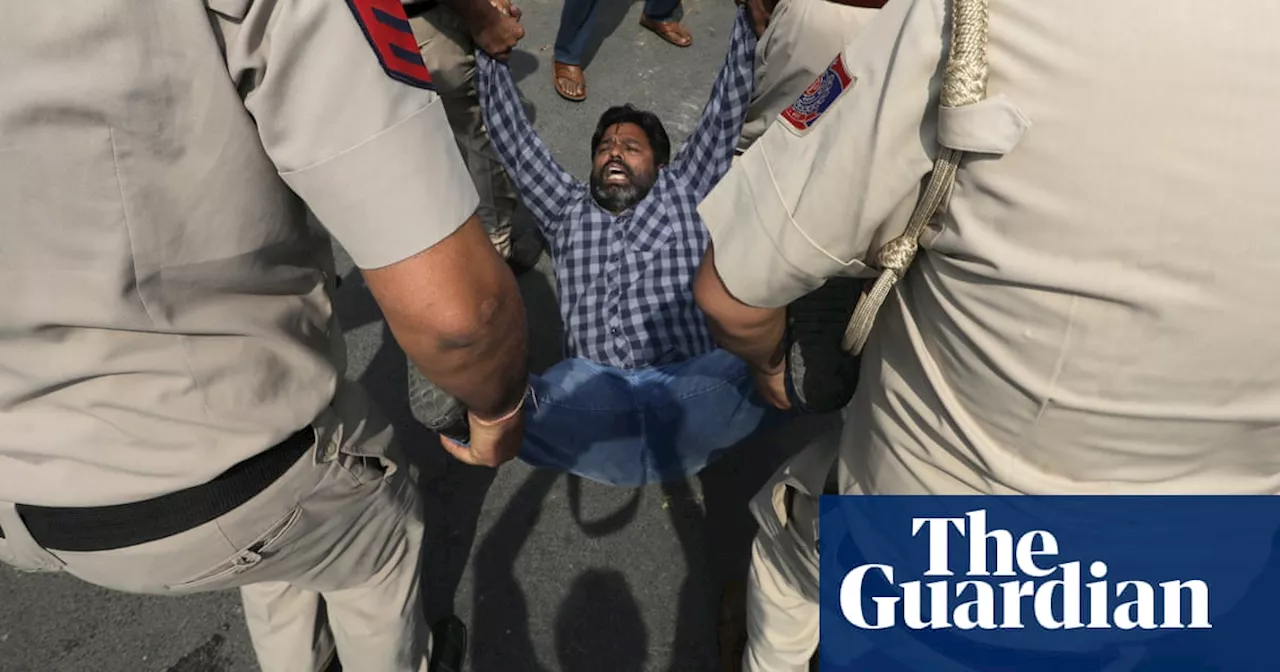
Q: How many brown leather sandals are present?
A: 2